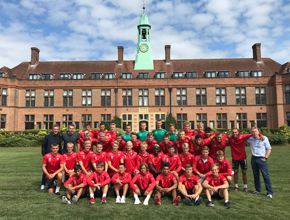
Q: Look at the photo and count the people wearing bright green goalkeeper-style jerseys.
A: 4